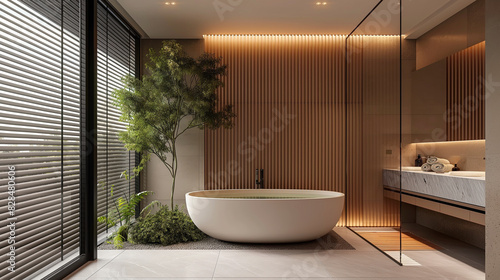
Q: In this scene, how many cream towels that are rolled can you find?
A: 3